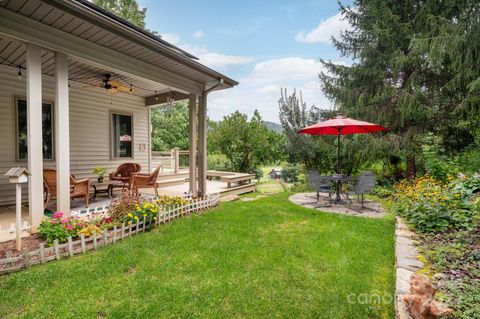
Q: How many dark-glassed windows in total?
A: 2